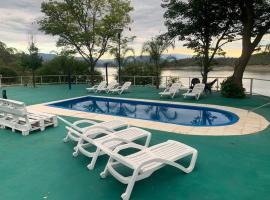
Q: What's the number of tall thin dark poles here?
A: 2